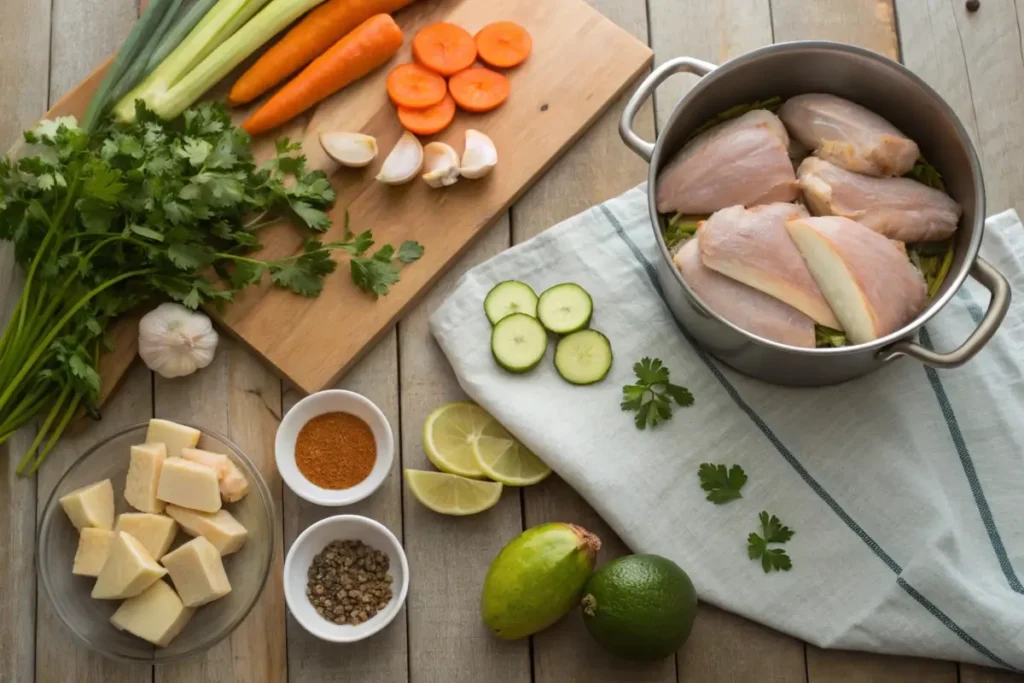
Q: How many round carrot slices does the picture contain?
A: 5